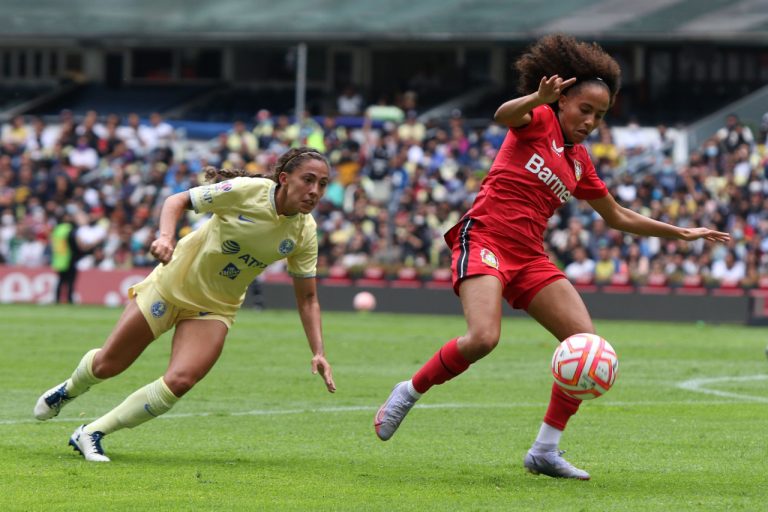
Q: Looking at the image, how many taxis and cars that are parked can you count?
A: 0